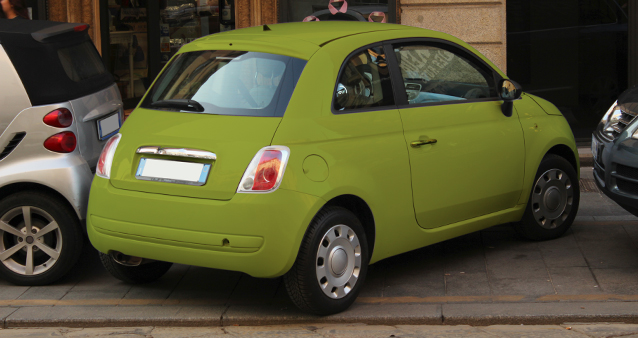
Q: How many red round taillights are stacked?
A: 2